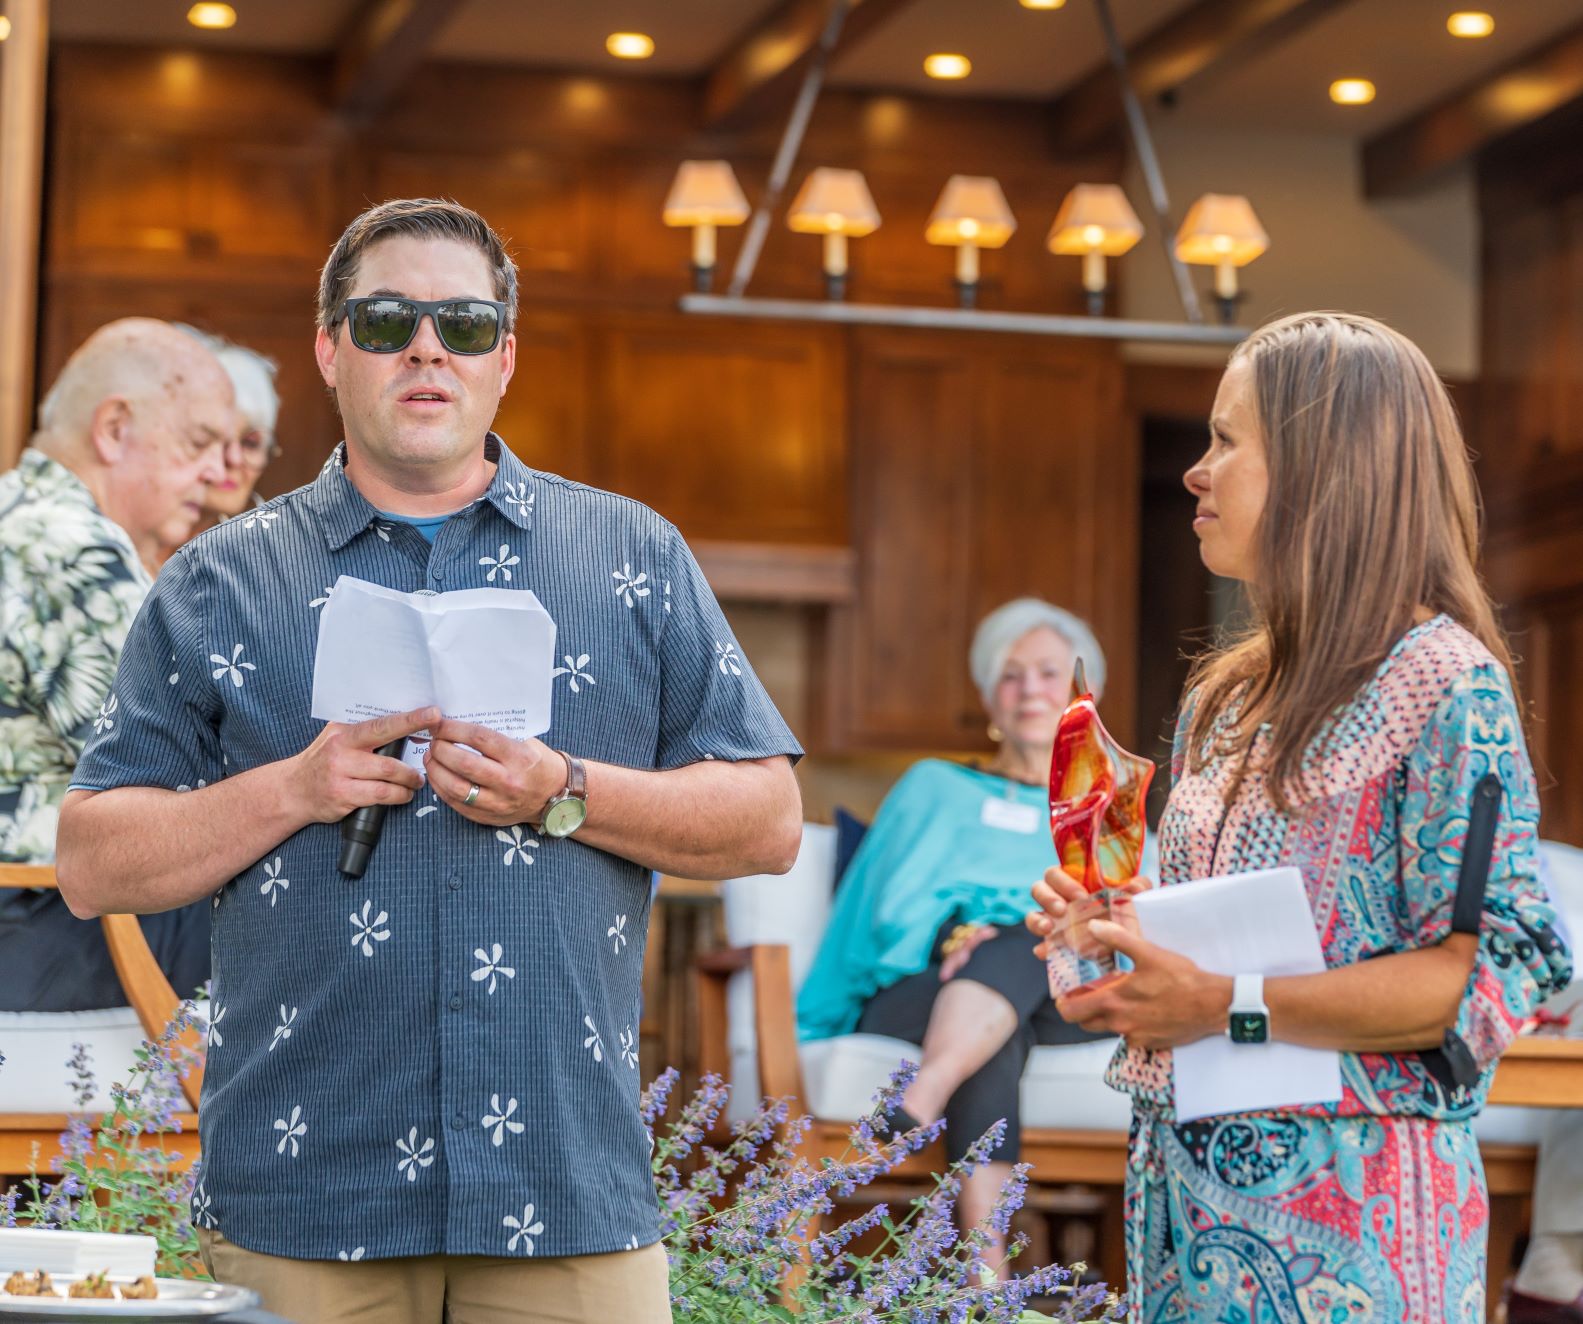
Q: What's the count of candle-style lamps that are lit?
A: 5